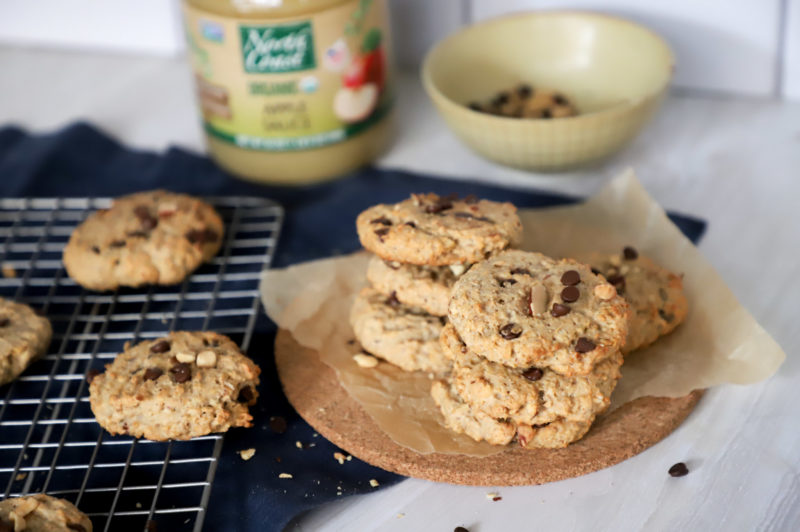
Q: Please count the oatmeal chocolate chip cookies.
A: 11